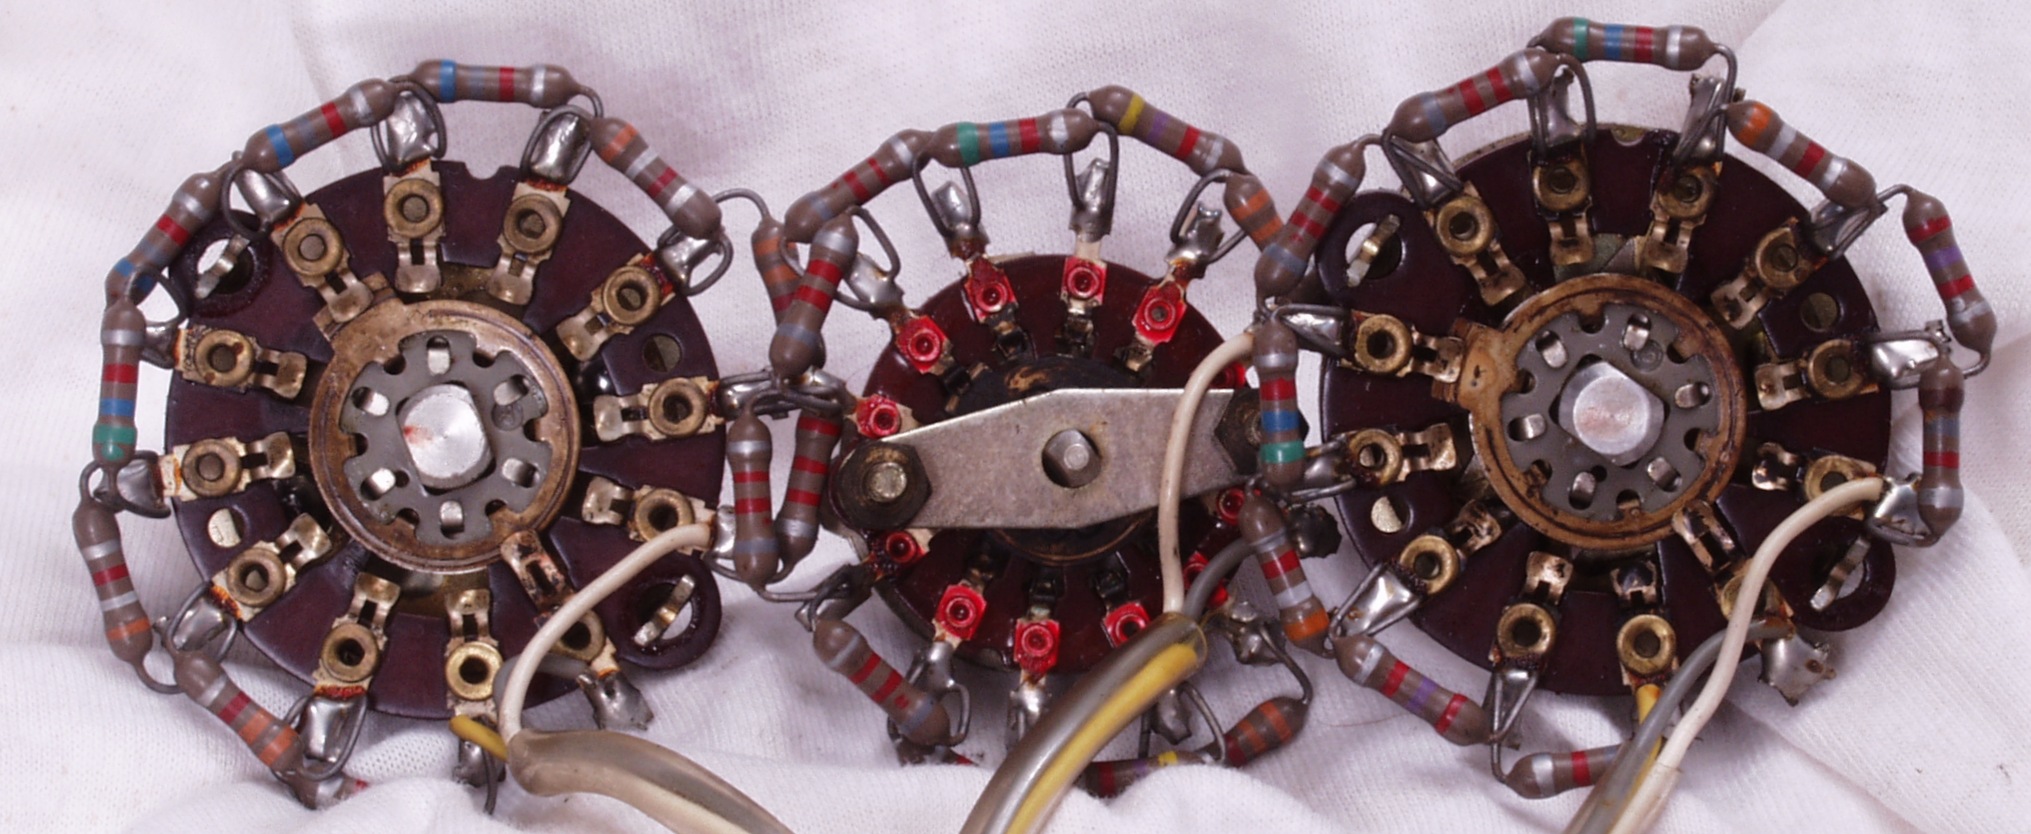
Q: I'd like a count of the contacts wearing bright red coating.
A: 12